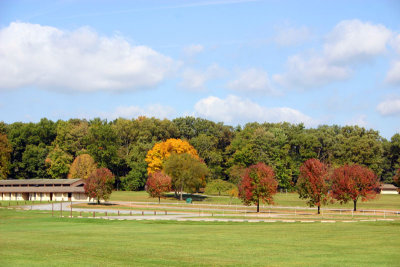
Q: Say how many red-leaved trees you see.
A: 5